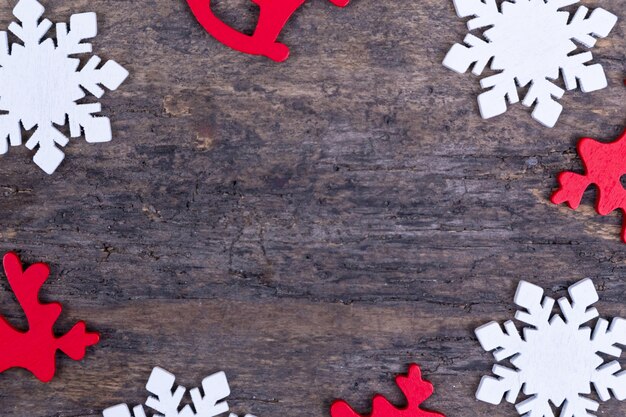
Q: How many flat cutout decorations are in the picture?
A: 8